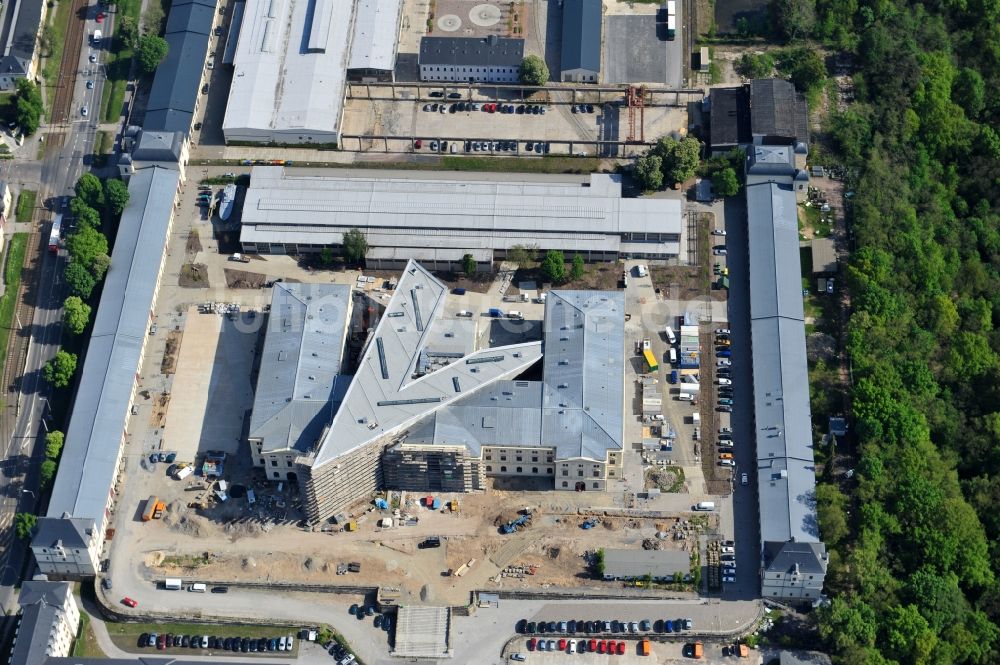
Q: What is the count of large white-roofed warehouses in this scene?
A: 2